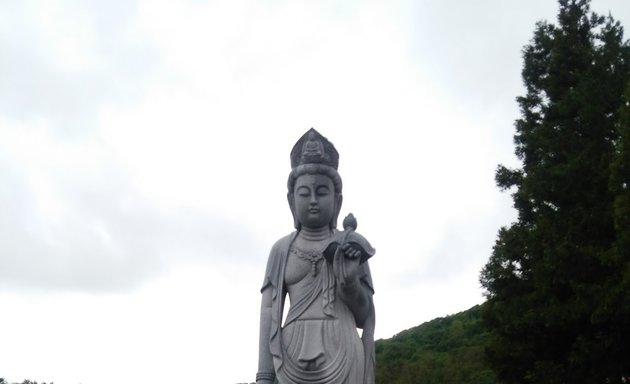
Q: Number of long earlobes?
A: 2